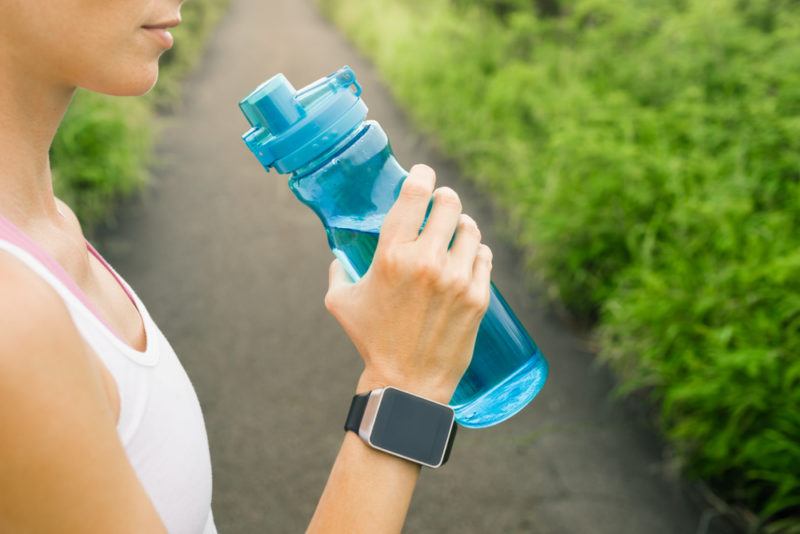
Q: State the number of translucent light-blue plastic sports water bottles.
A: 1